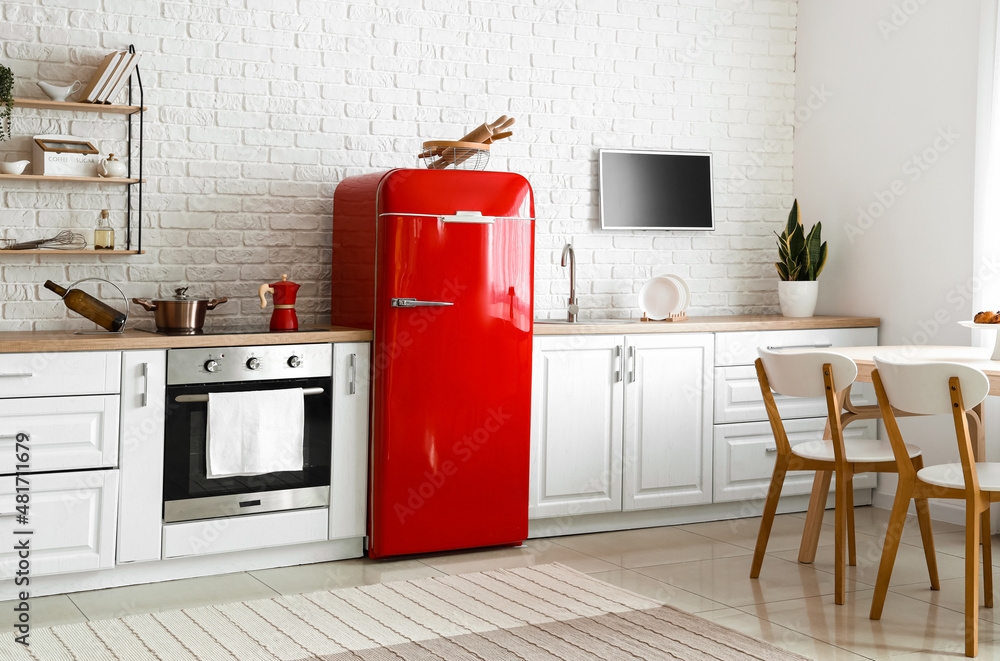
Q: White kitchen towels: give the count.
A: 1